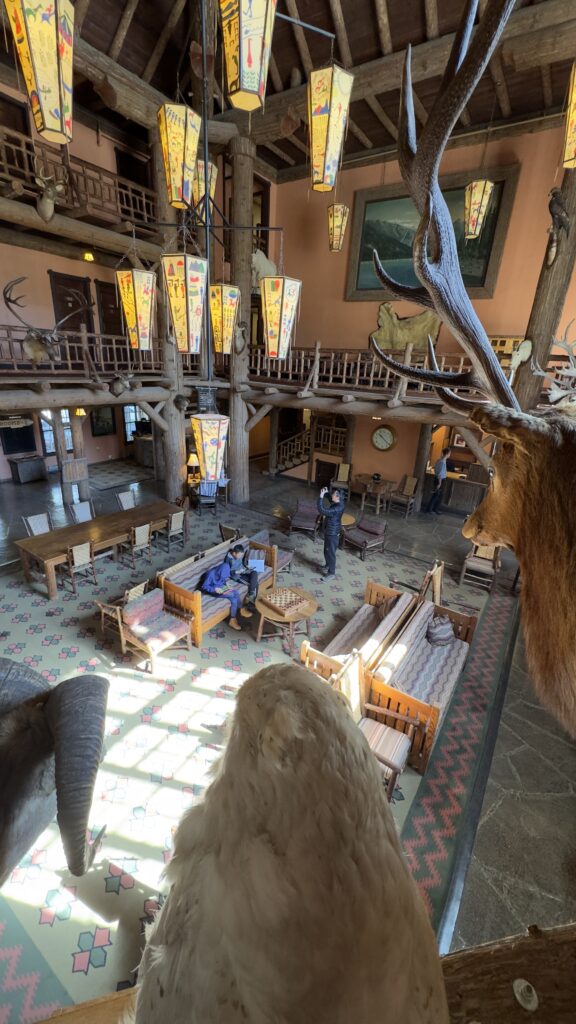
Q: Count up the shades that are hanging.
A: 13